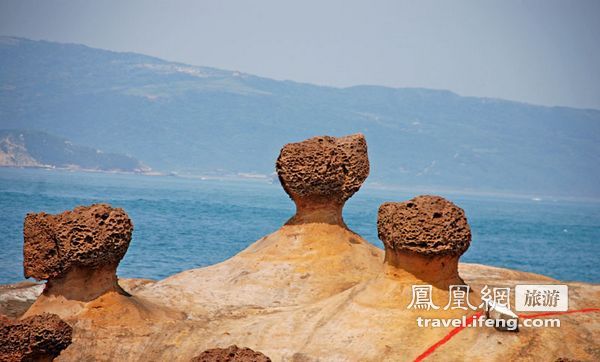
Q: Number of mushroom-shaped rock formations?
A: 3